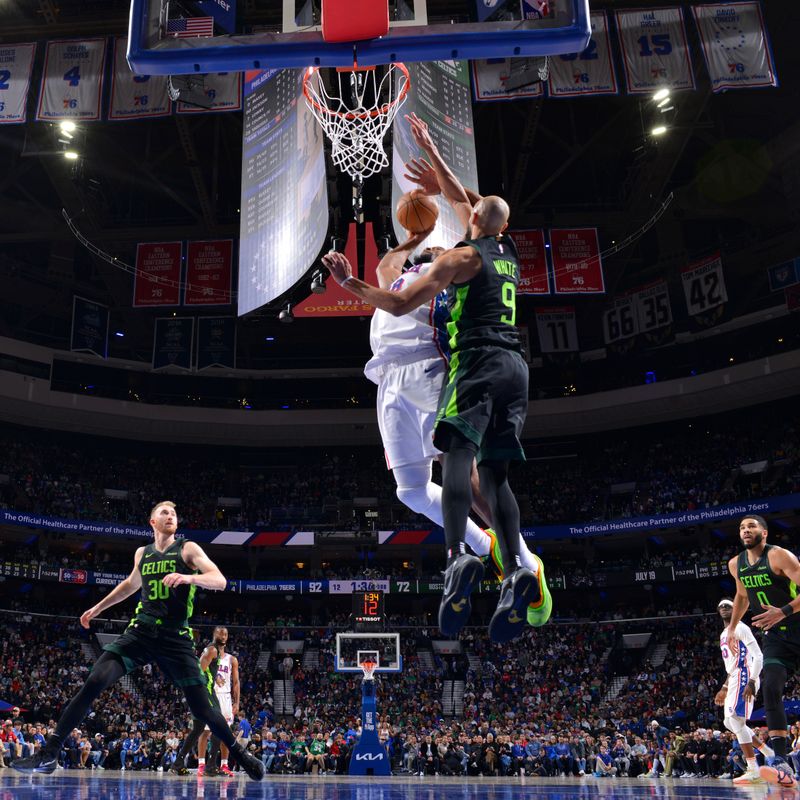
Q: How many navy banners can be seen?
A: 3